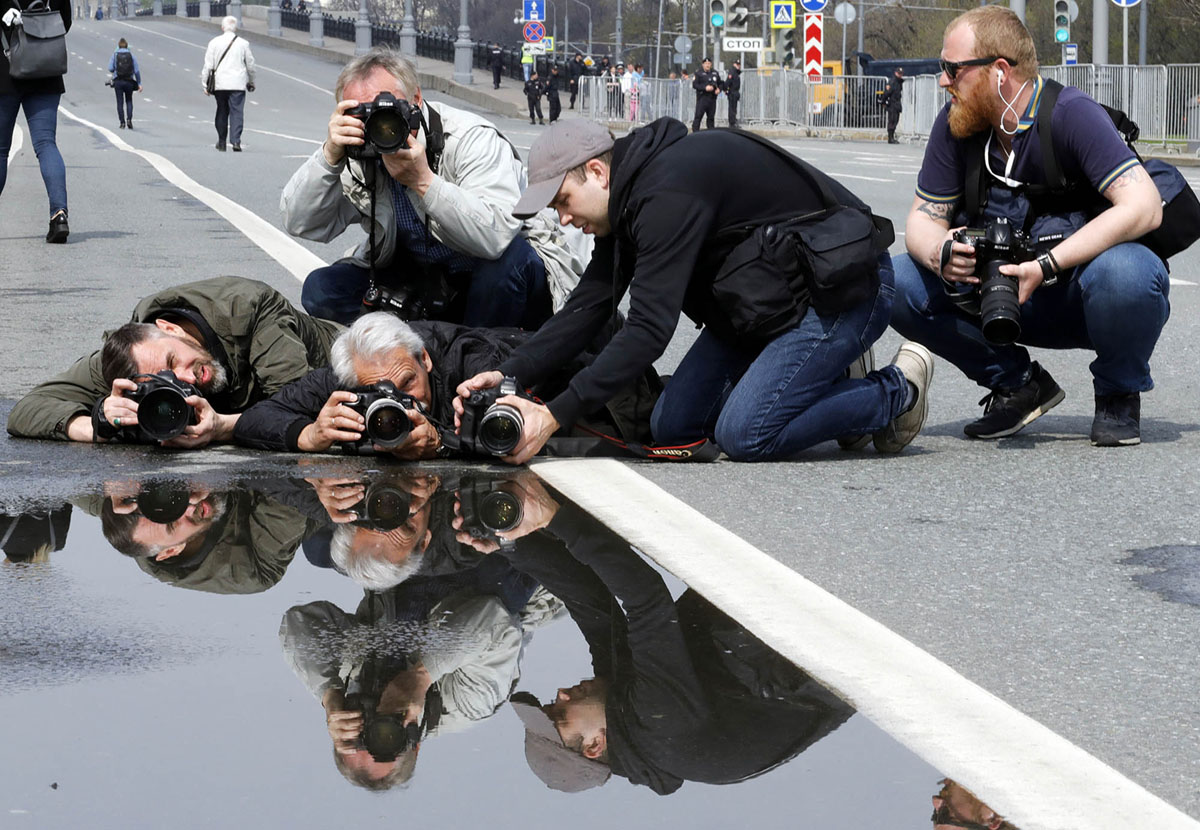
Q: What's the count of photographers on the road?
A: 5